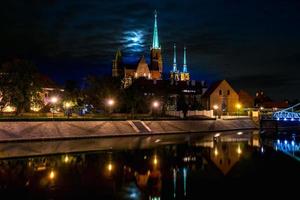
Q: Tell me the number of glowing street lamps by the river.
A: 6